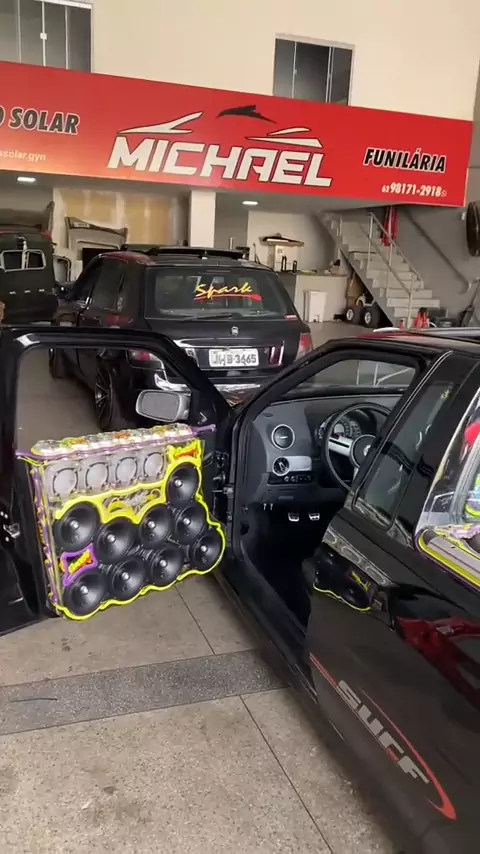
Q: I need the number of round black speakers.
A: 9